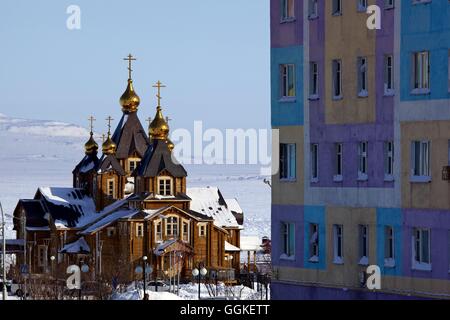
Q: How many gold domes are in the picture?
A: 5